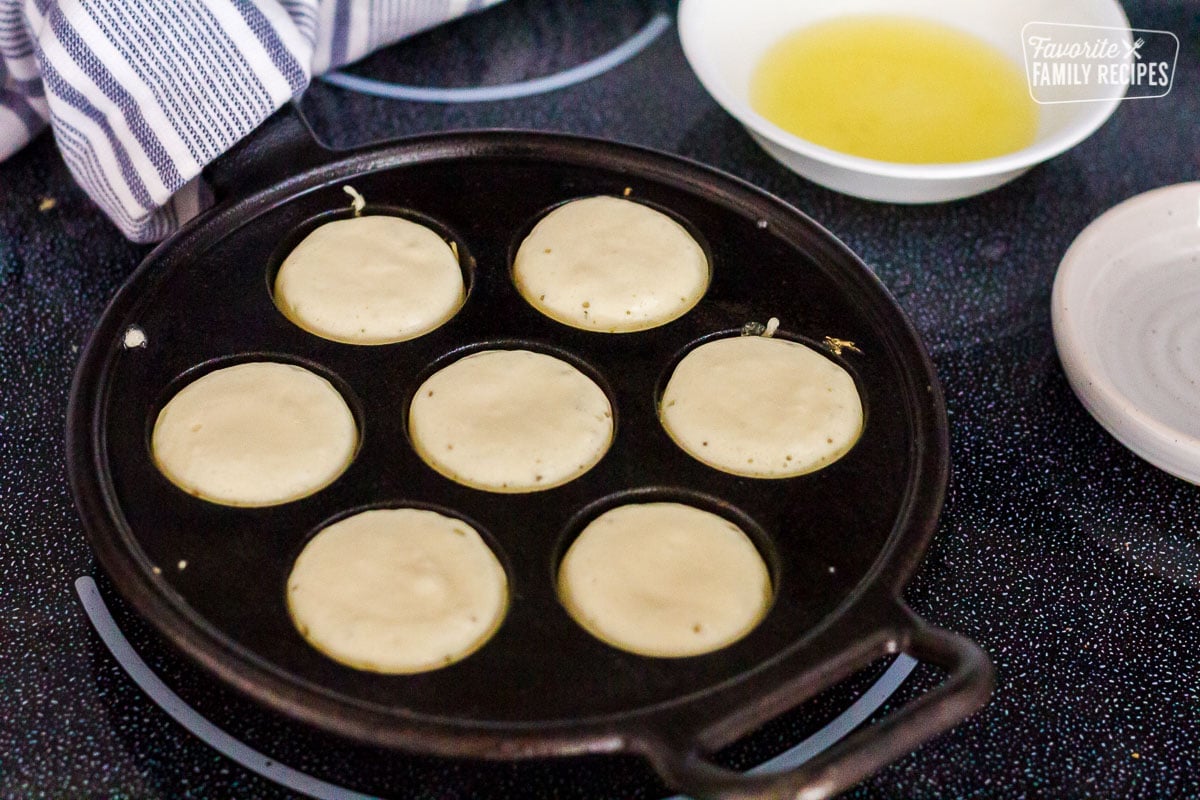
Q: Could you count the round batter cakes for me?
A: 7